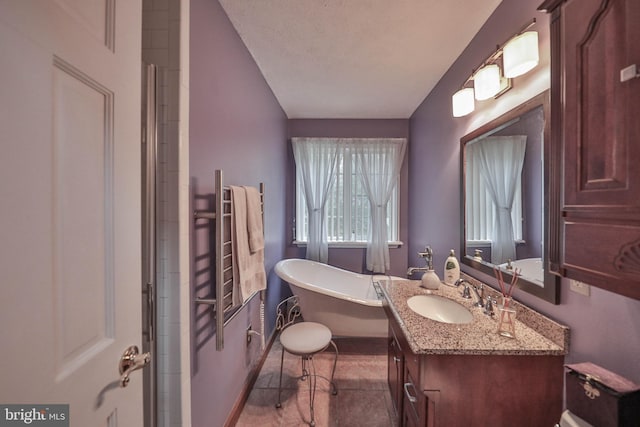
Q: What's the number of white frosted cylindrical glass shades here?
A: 3